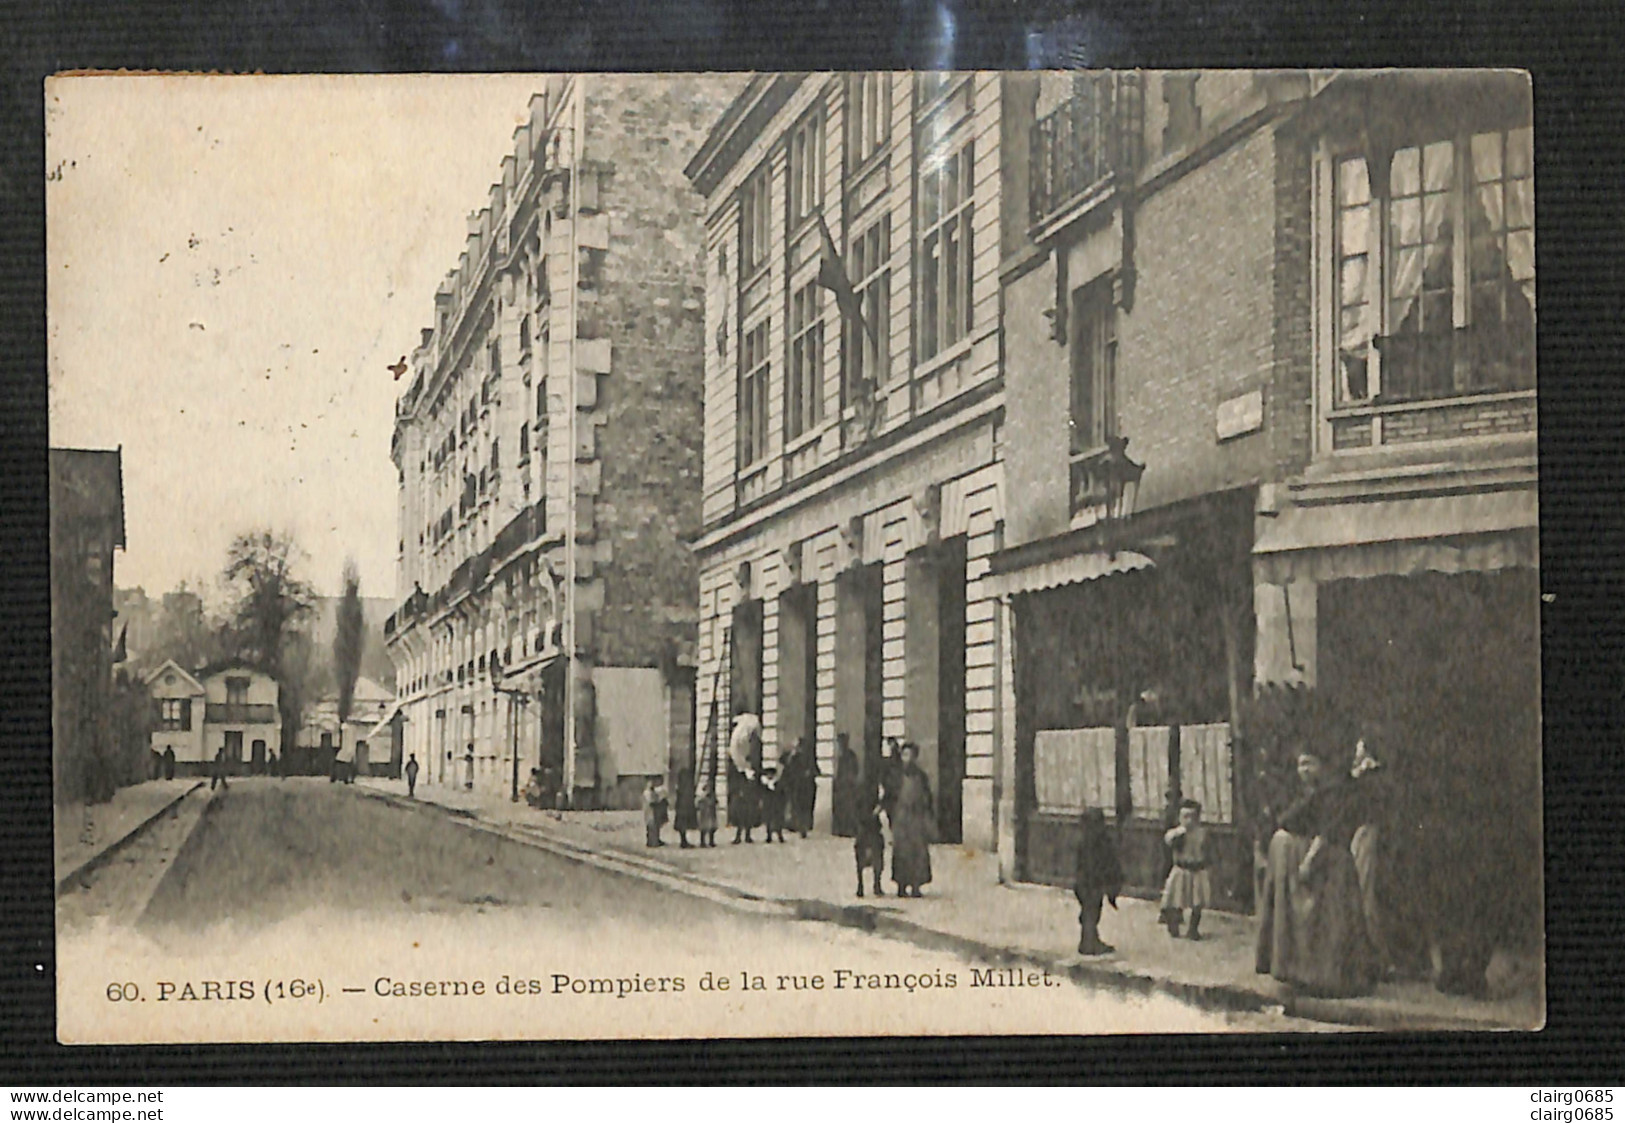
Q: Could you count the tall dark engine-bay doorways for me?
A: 4